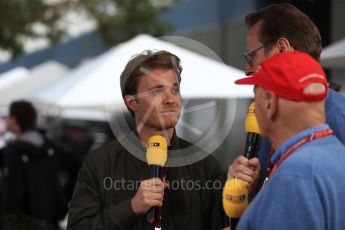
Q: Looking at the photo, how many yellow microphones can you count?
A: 3